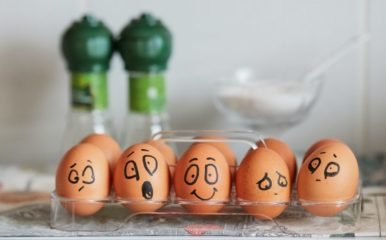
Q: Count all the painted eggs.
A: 5